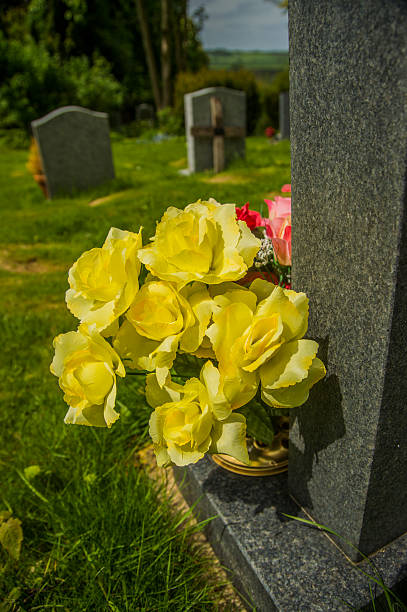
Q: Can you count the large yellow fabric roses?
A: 6